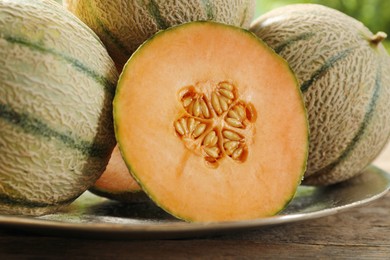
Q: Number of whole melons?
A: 3